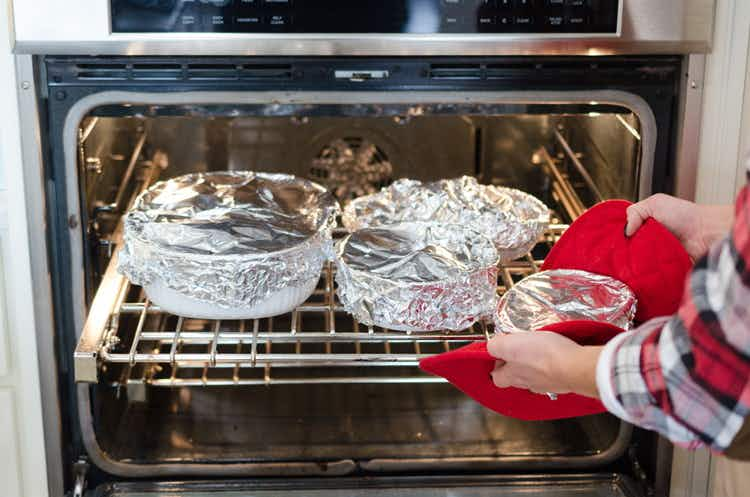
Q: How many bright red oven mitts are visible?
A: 2